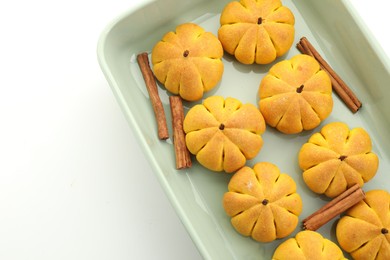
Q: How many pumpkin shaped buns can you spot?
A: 8